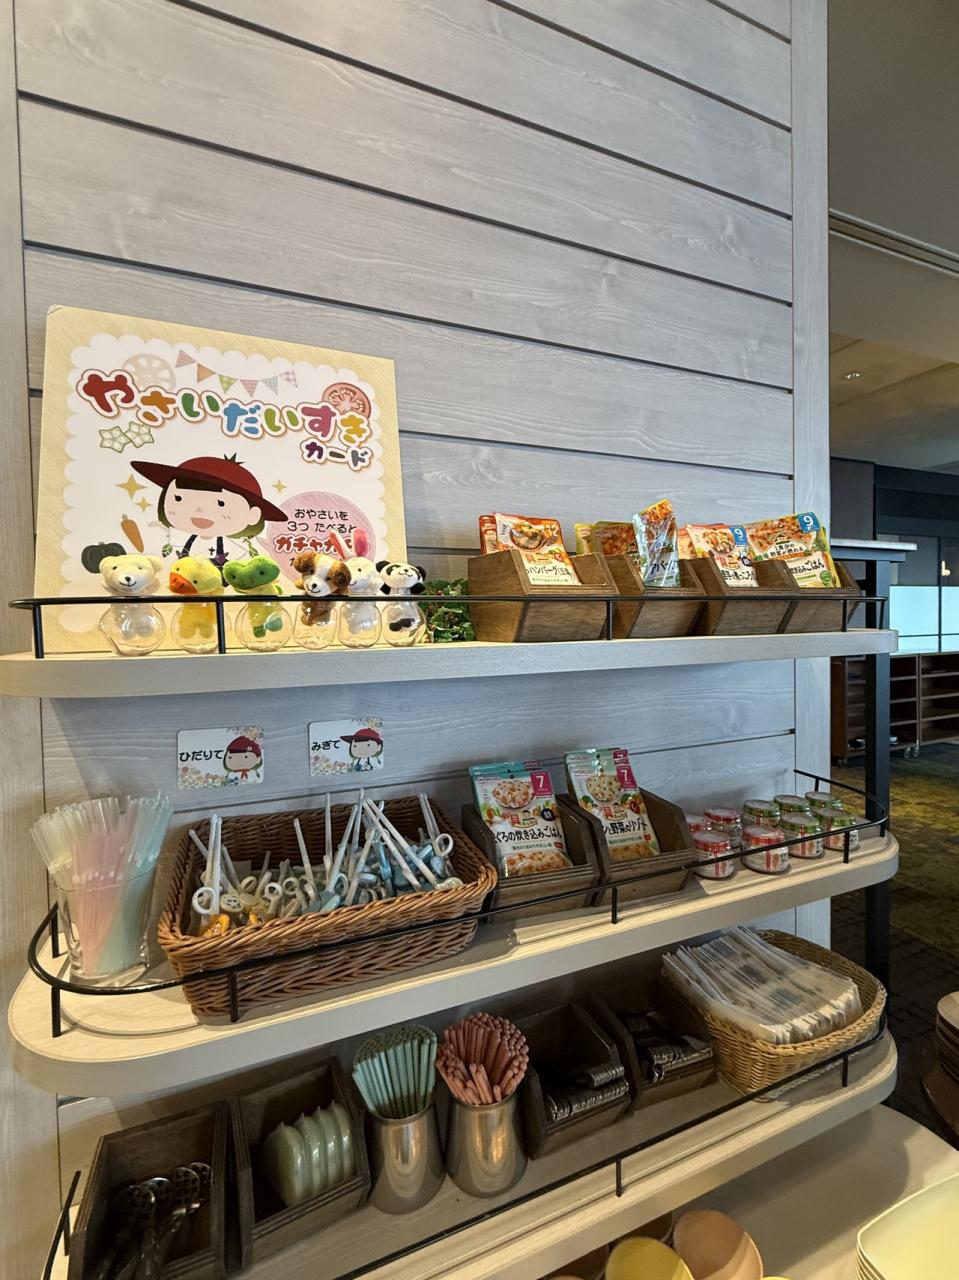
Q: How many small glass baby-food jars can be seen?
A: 9